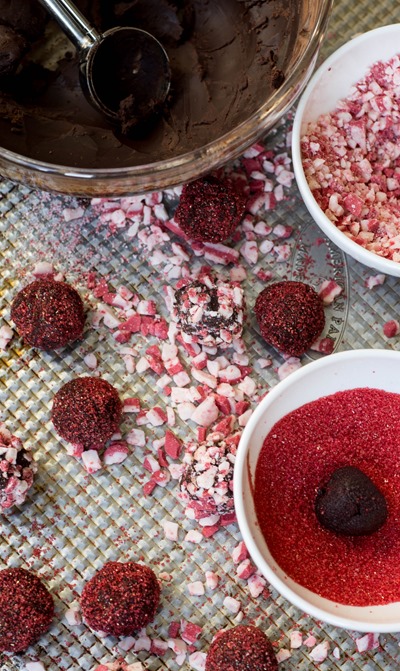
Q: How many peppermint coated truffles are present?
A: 3